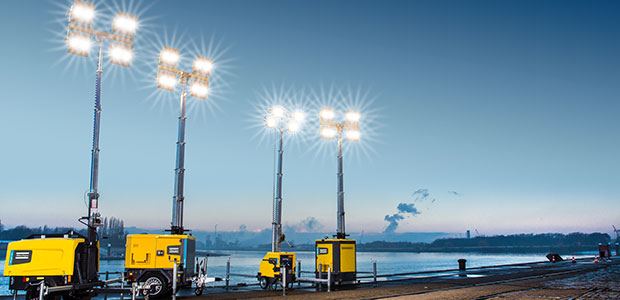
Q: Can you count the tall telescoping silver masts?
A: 4